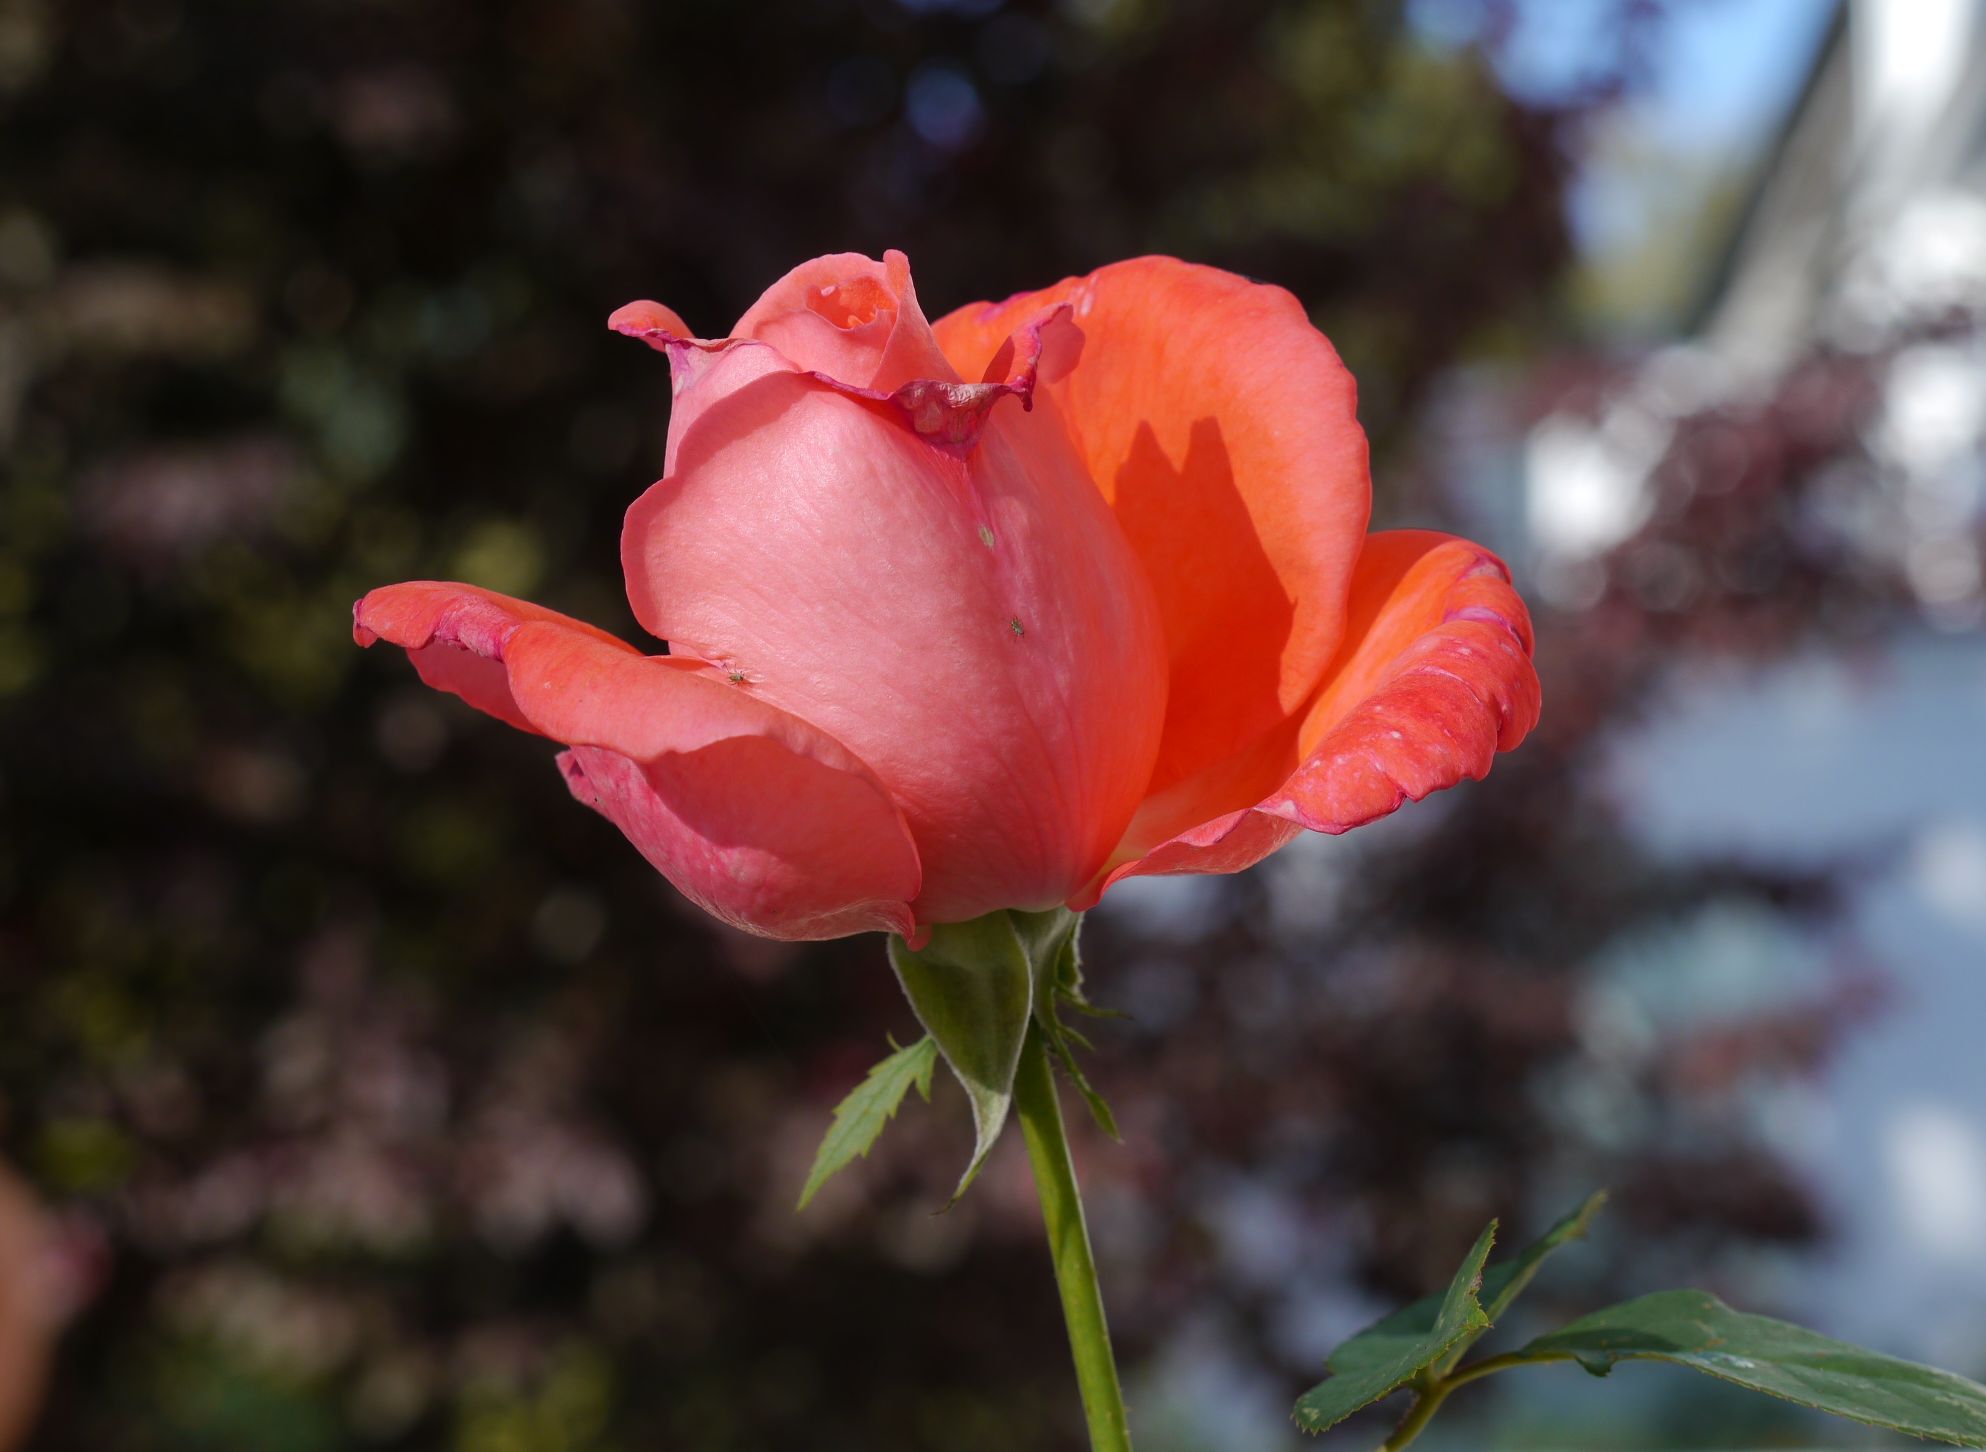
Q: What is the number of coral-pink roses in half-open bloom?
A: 1